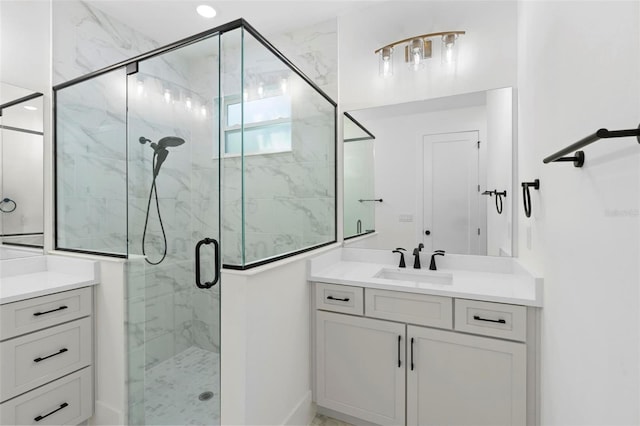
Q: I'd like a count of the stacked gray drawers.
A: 3